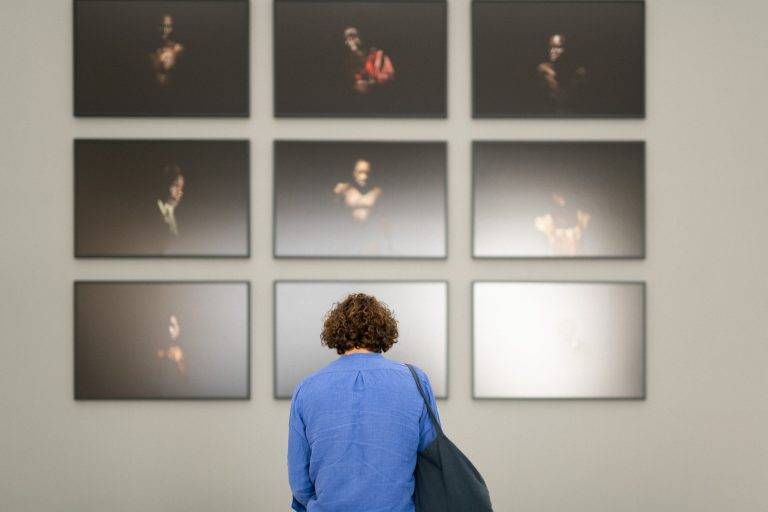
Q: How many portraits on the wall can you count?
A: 9